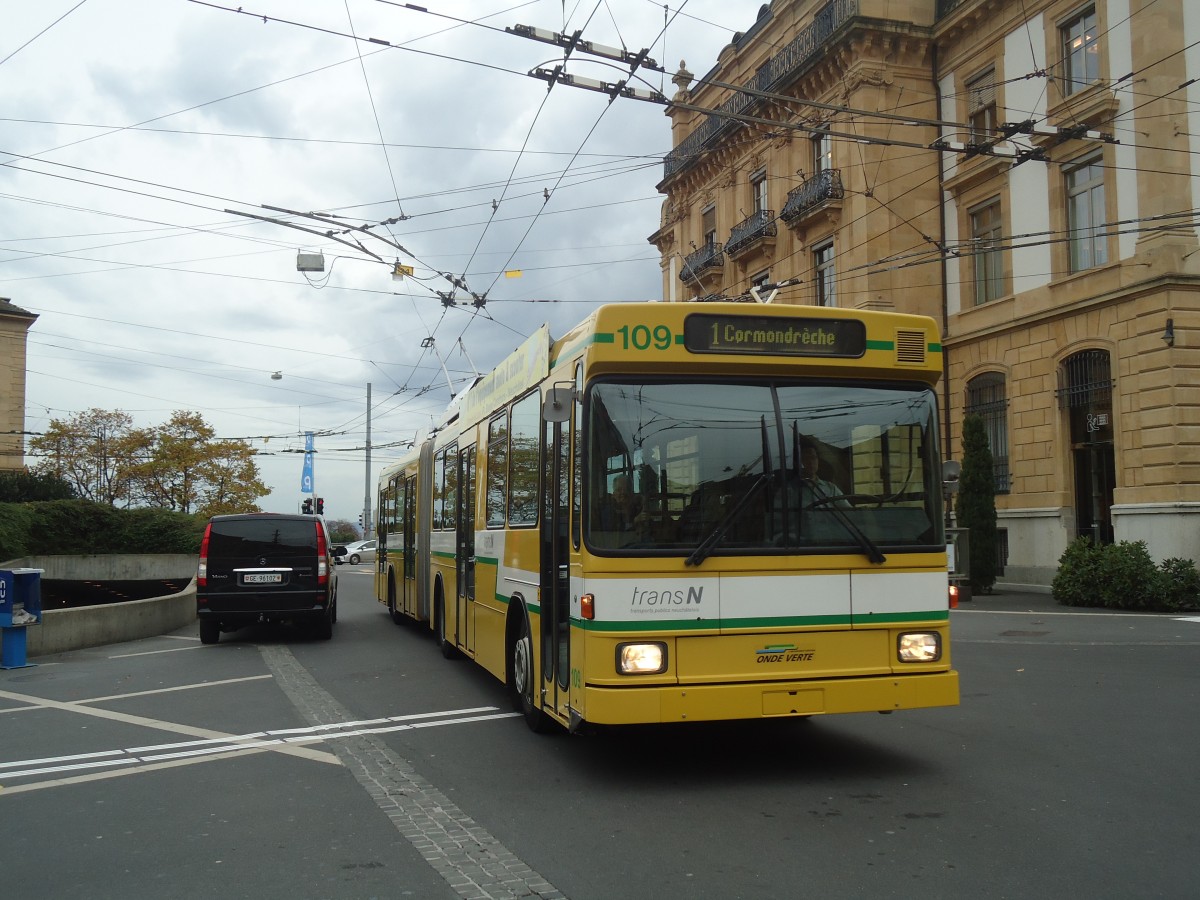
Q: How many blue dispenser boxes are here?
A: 1